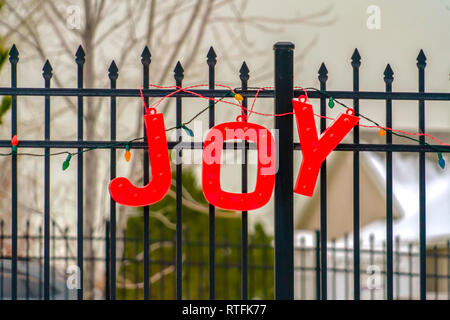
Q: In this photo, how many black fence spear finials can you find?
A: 12